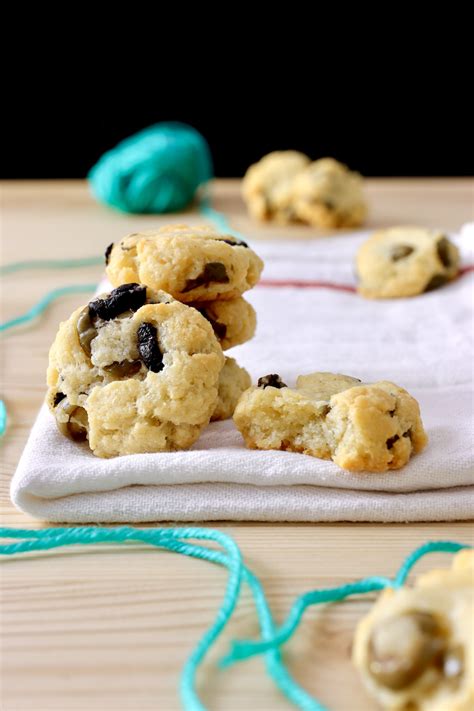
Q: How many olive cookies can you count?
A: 9